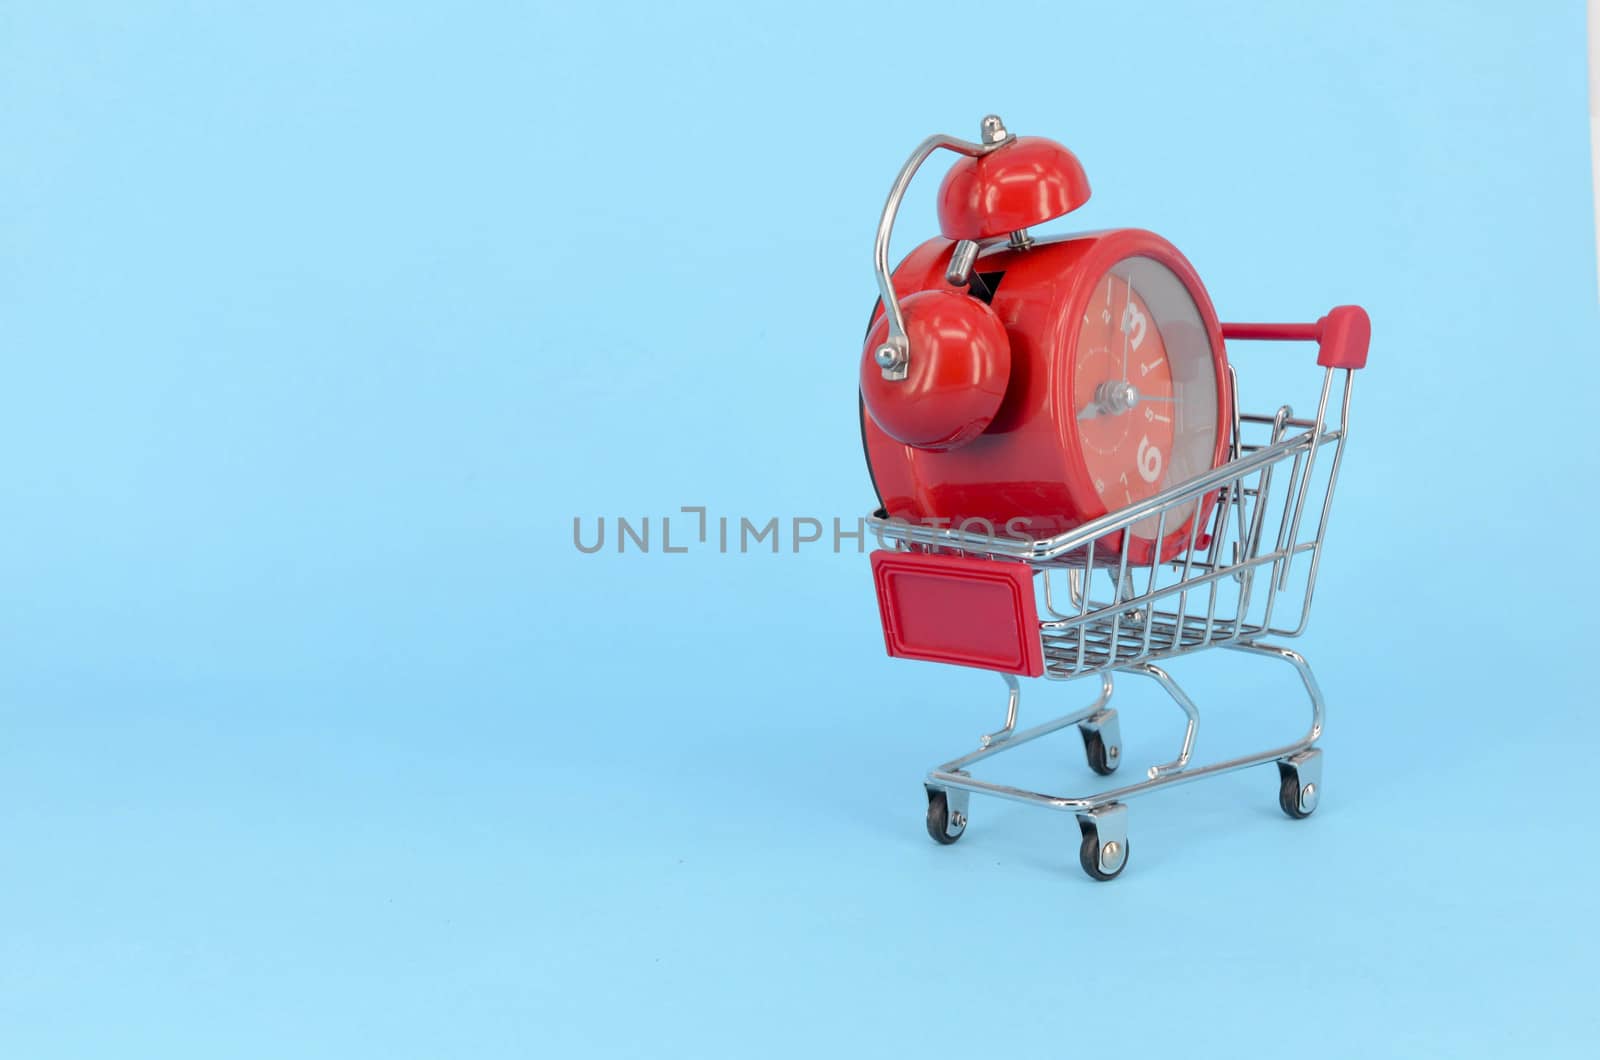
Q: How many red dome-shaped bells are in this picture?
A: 2